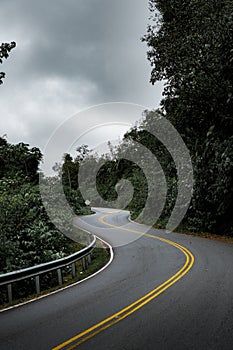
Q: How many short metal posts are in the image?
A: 6